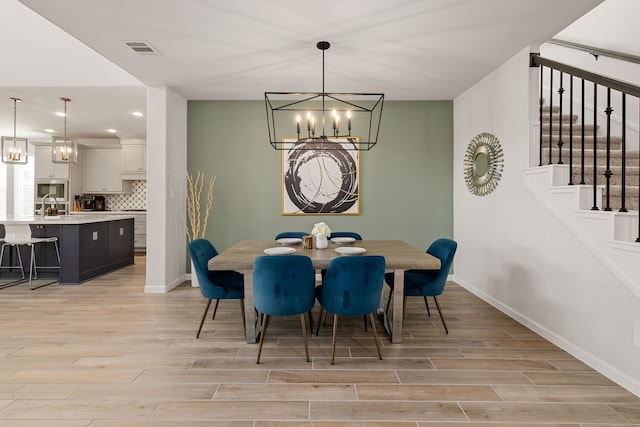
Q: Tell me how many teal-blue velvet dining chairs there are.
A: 6